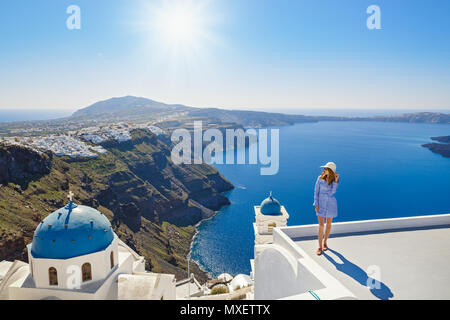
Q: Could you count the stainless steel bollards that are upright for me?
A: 0